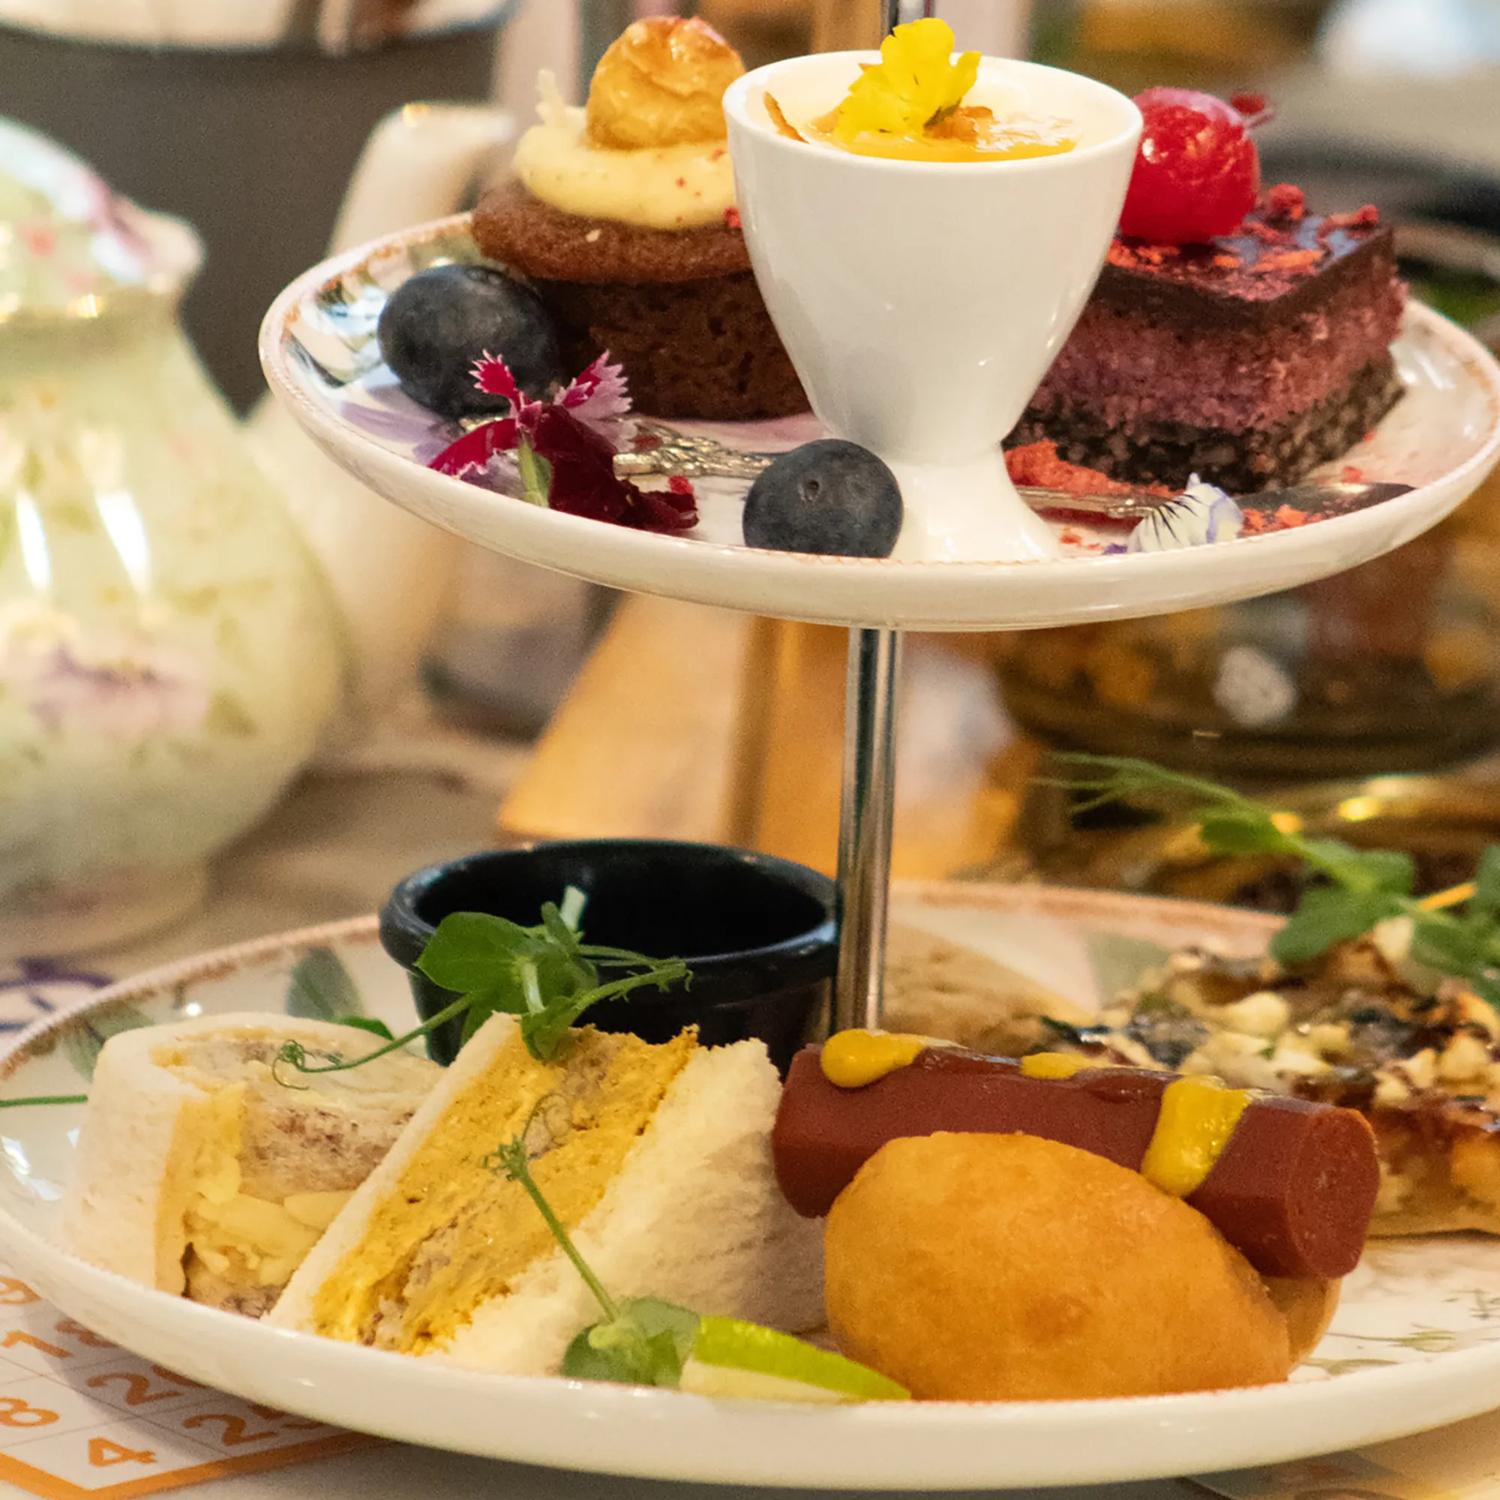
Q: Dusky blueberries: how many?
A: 2